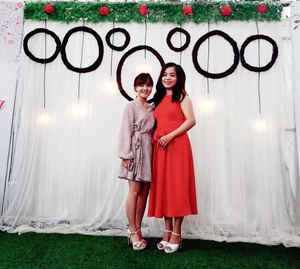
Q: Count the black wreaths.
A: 7